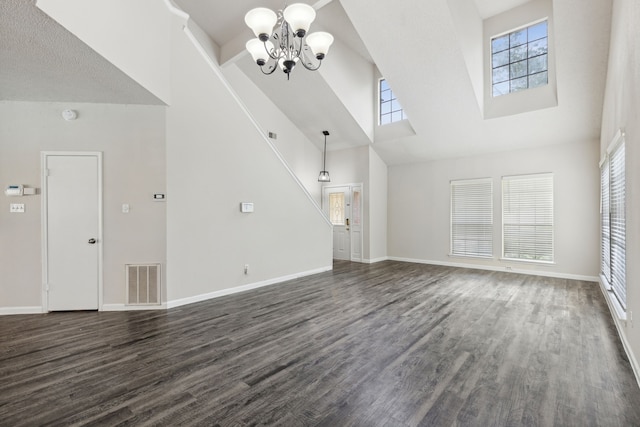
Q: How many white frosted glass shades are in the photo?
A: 5